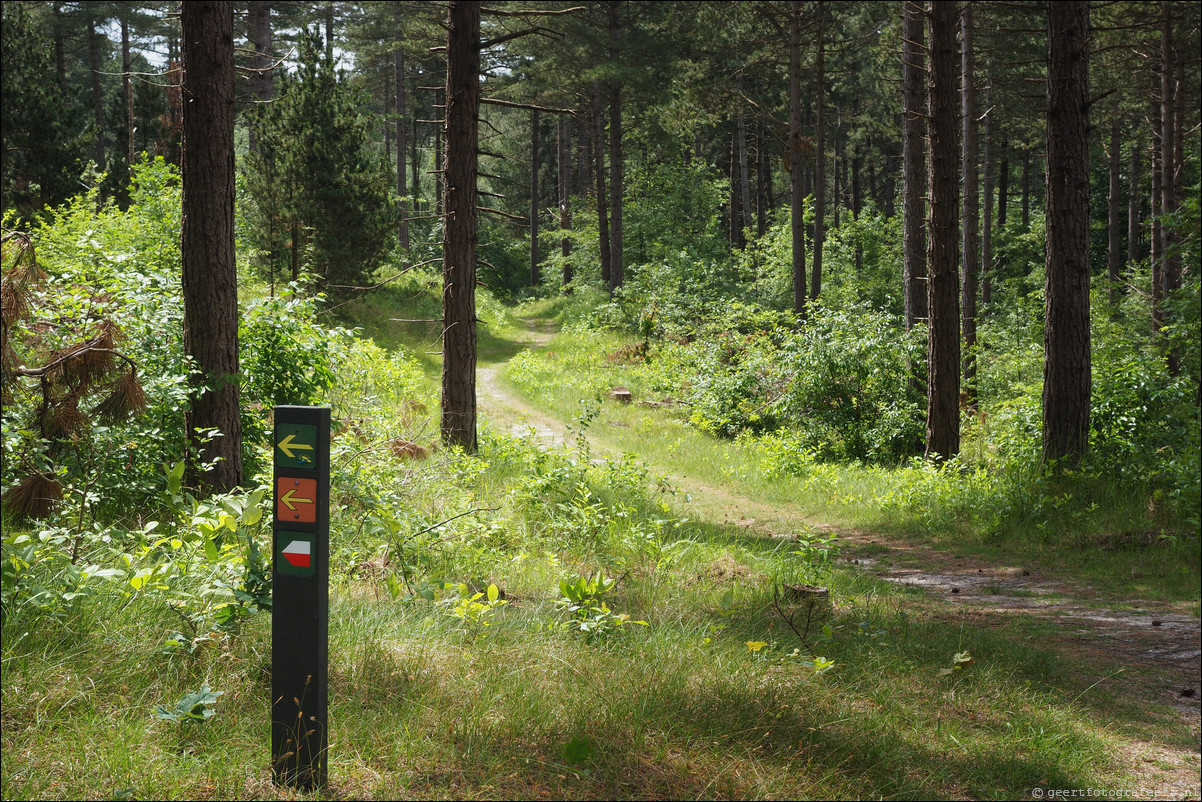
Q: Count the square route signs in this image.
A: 3